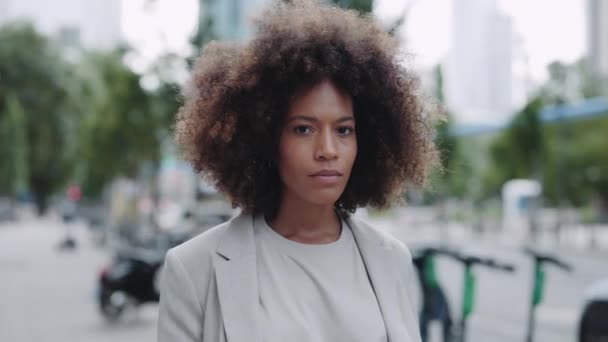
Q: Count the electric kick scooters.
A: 3